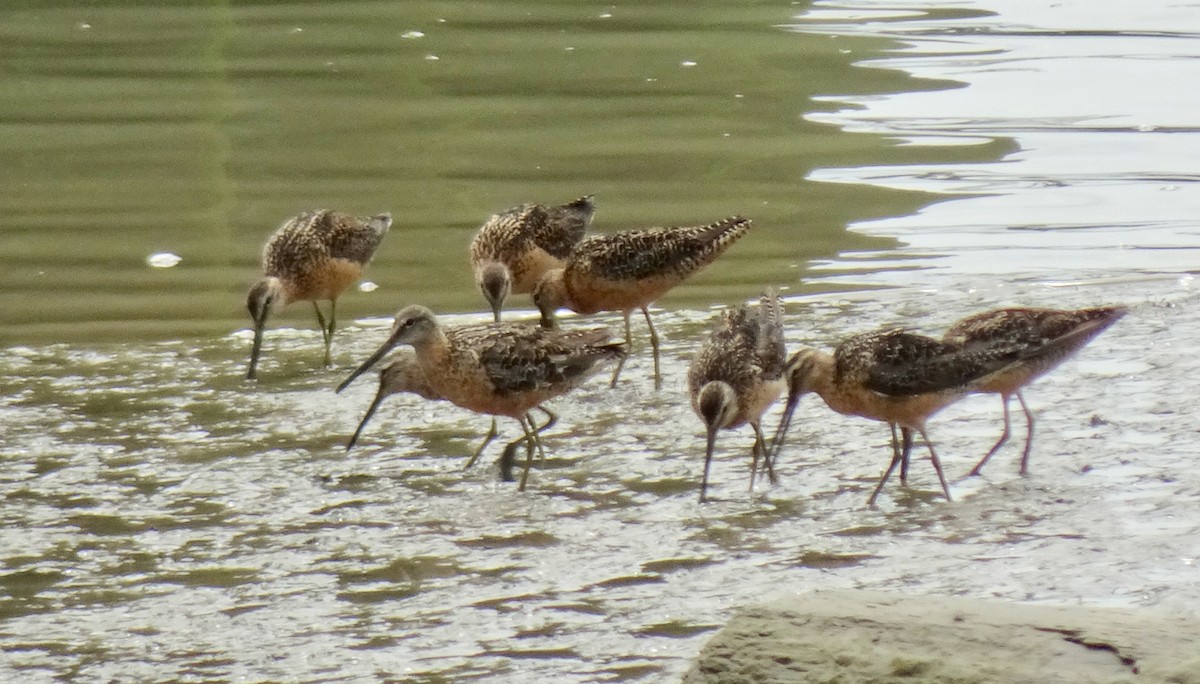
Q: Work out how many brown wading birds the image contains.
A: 8